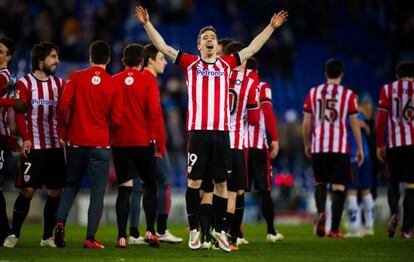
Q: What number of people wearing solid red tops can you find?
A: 3